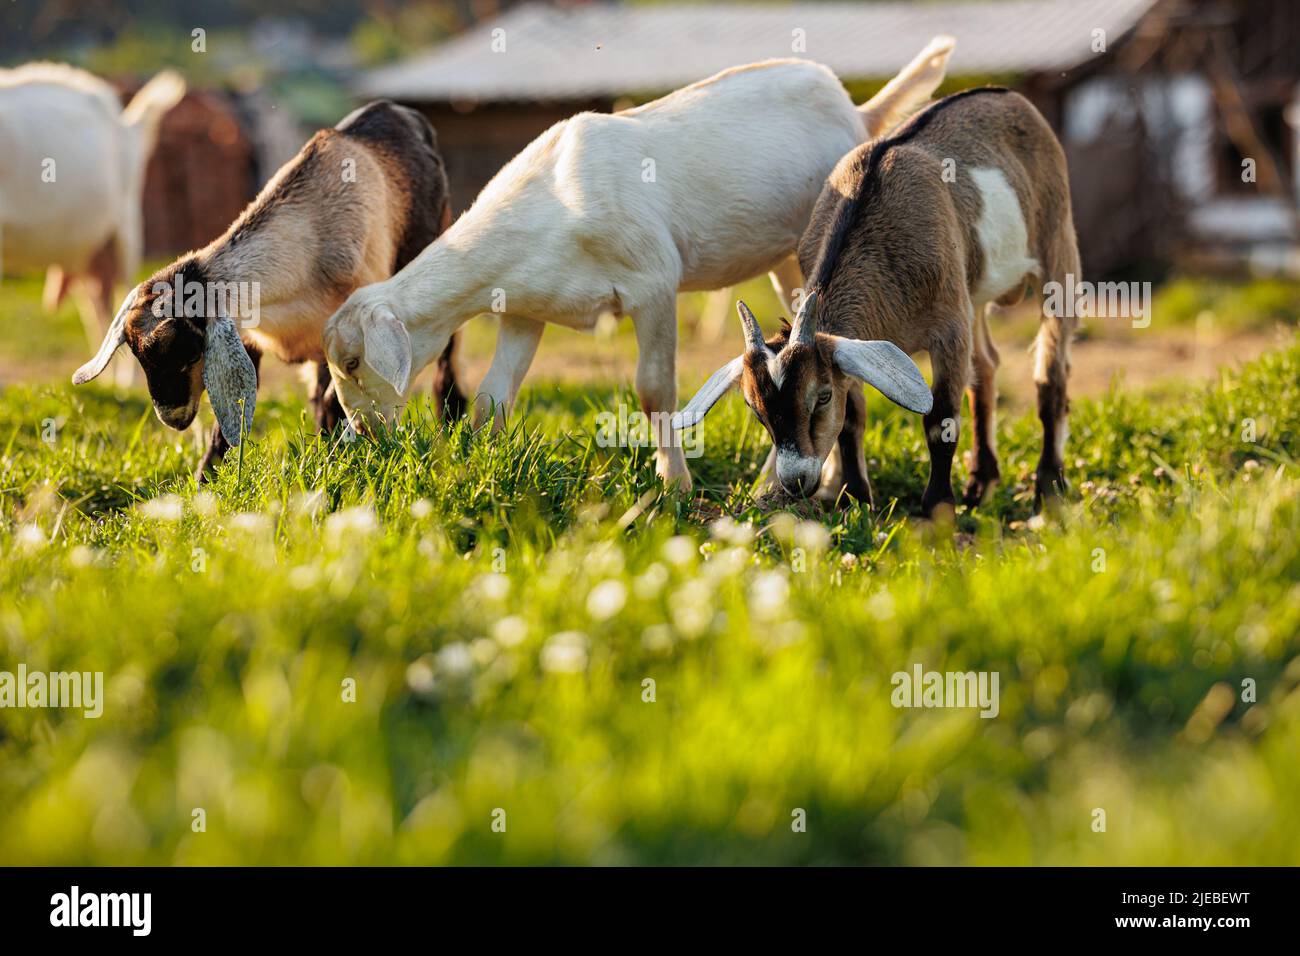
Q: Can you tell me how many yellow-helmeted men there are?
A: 0